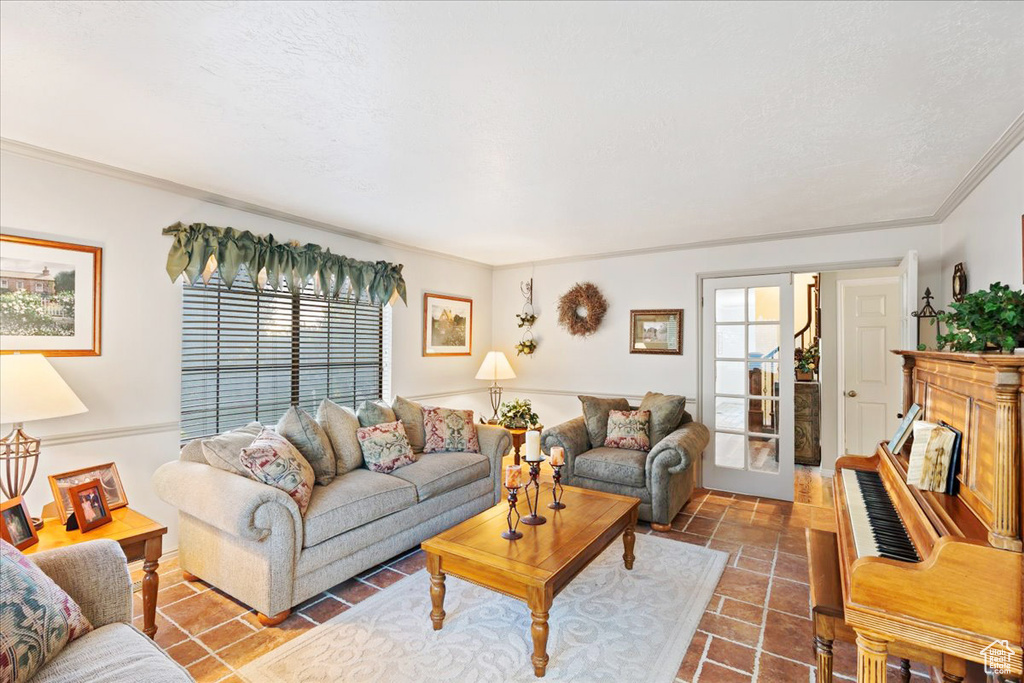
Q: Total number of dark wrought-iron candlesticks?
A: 3